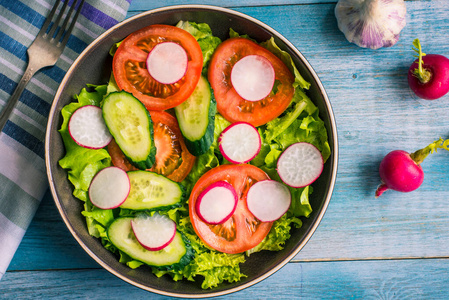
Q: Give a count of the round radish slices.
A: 9